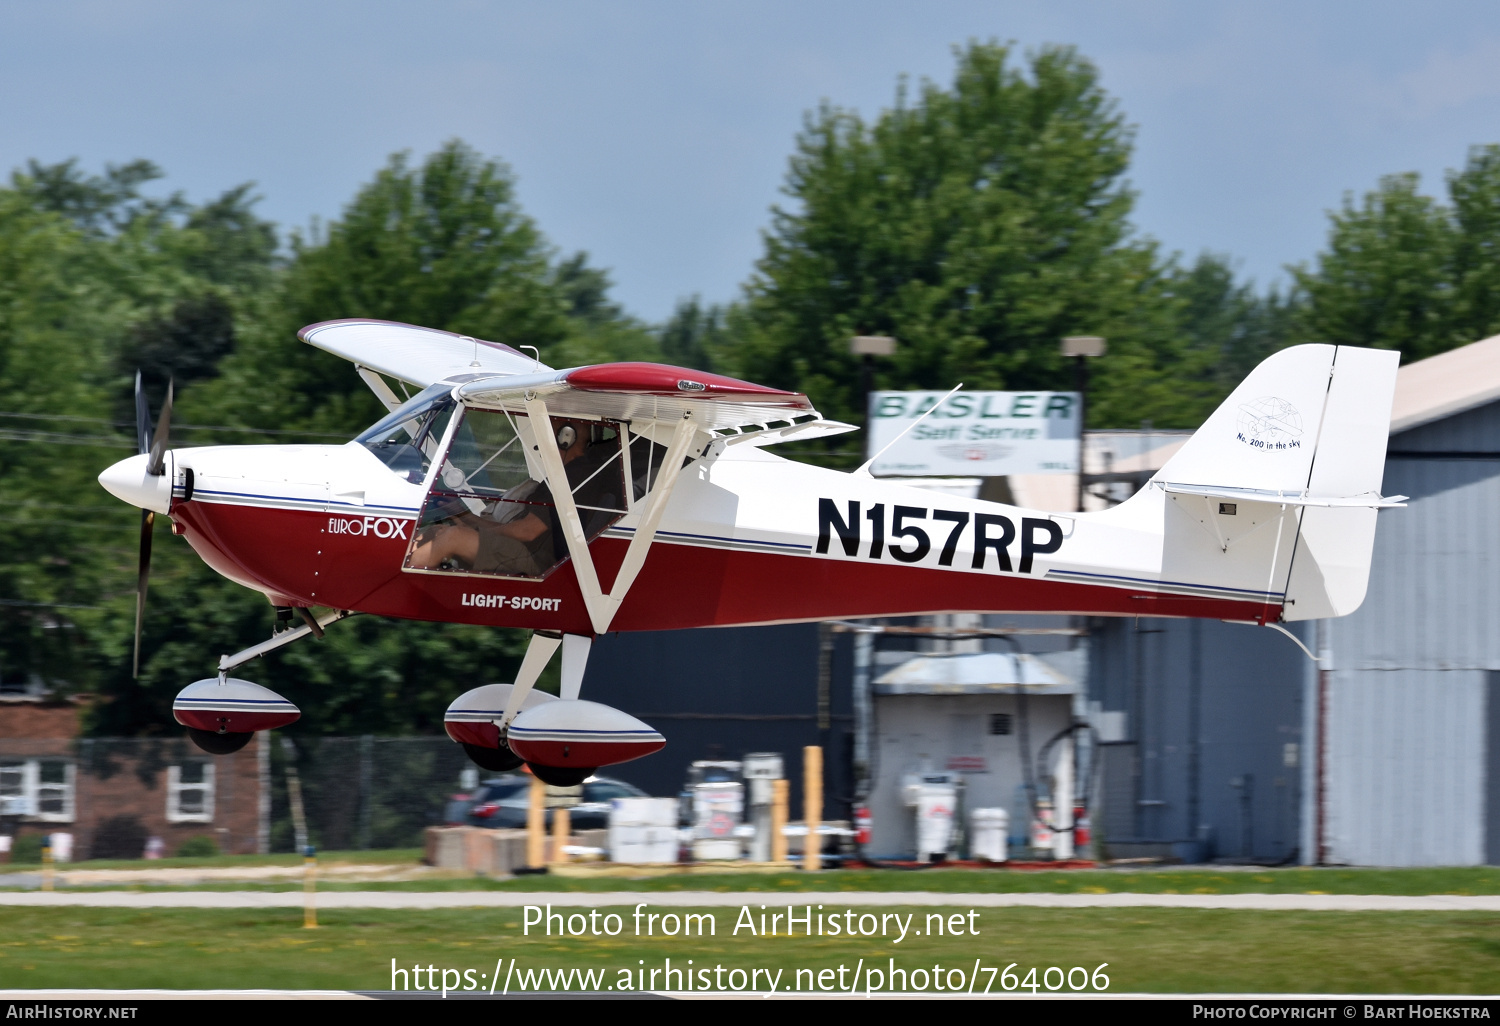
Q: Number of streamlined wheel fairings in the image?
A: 3